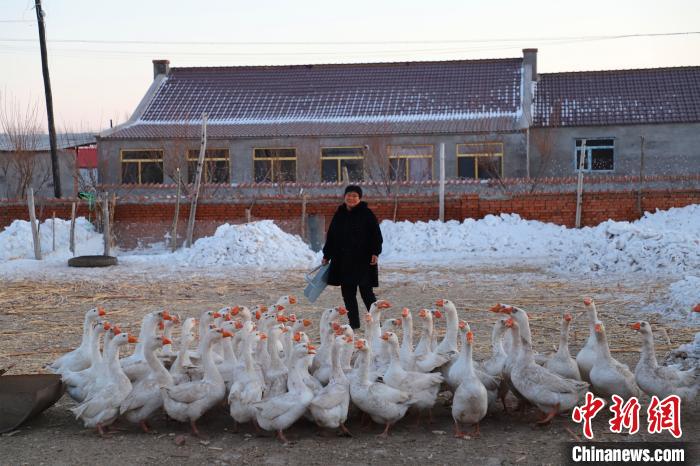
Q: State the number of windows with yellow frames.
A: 6